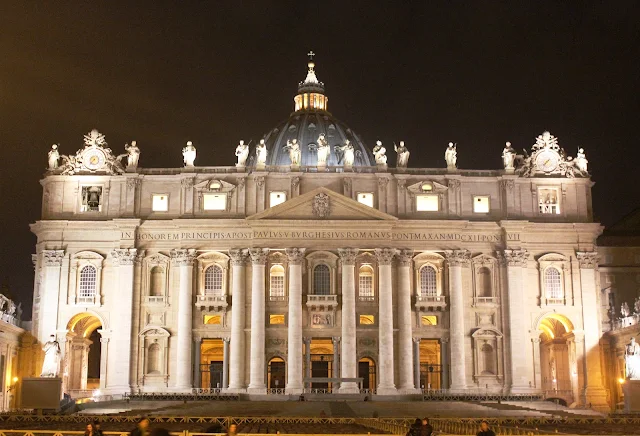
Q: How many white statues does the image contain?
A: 15